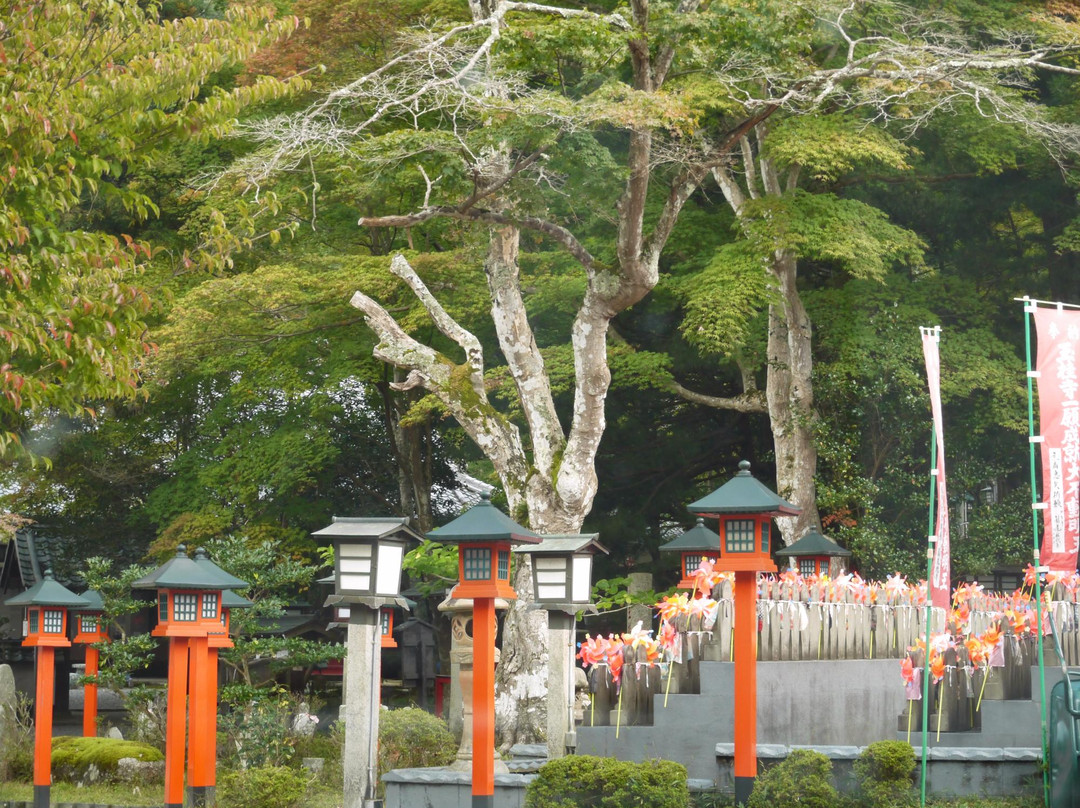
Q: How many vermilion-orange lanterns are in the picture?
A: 10